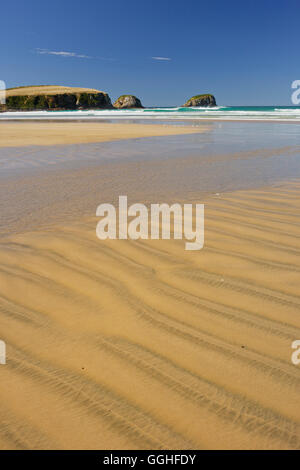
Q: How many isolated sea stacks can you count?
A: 2